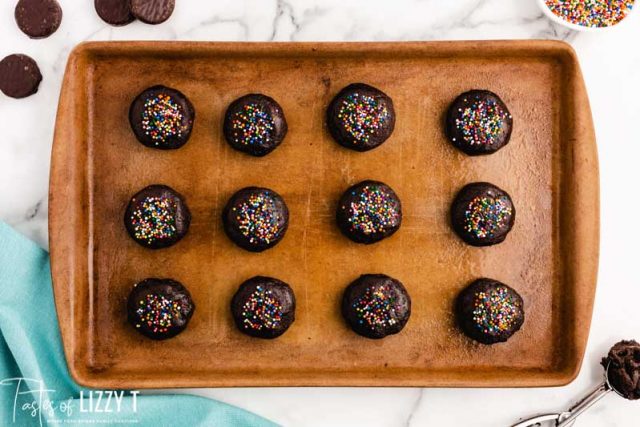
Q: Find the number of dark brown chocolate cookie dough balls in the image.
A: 12